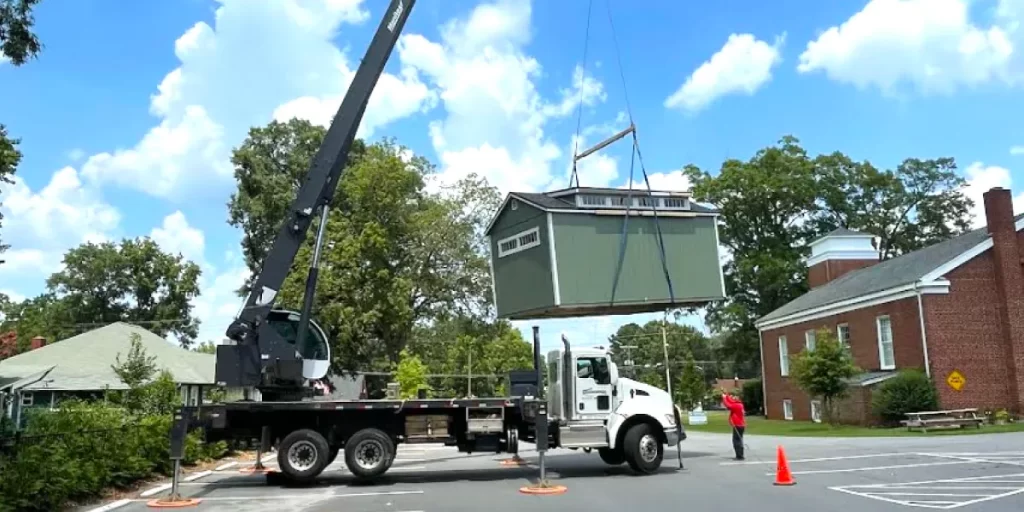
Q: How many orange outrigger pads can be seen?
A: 4